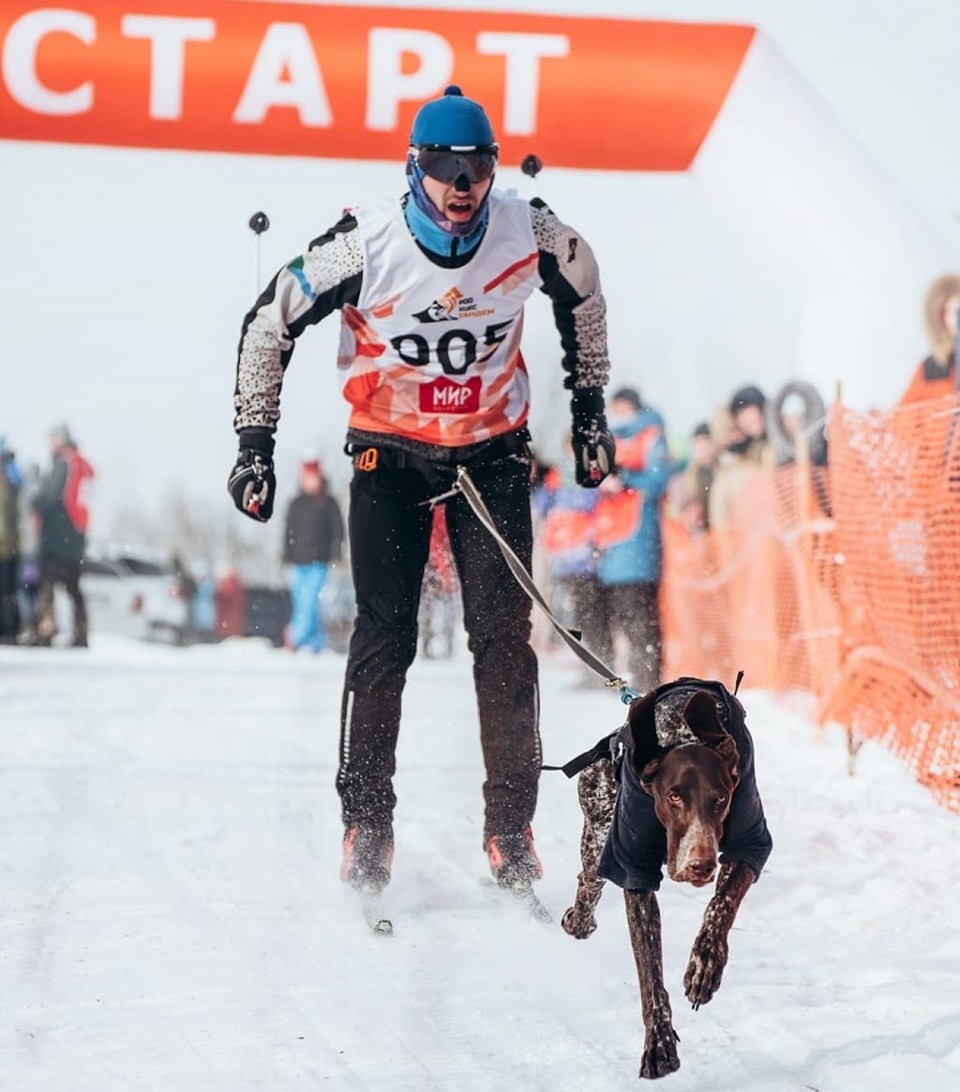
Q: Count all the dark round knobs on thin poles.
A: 2